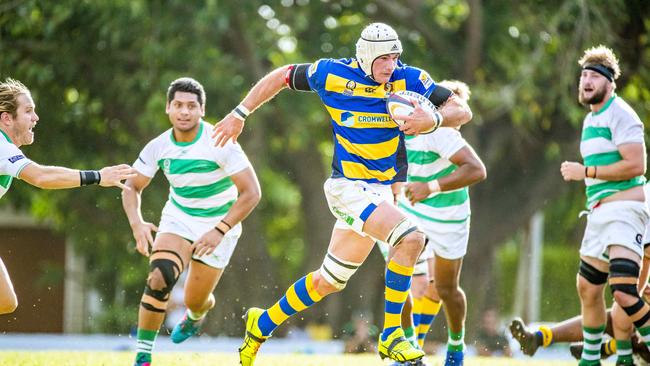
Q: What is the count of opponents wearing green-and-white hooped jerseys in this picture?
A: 4